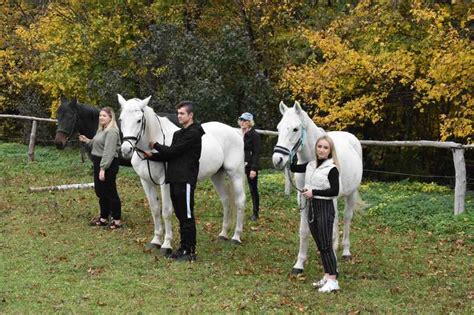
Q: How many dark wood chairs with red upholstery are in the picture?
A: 0